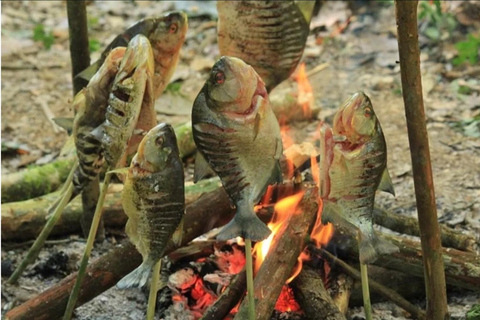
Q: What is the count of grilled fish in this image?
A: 7